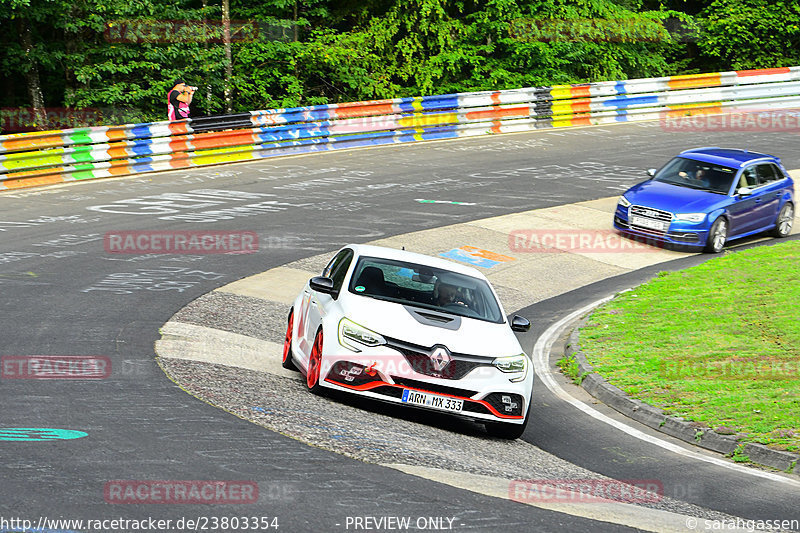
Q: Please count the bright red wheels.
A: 2